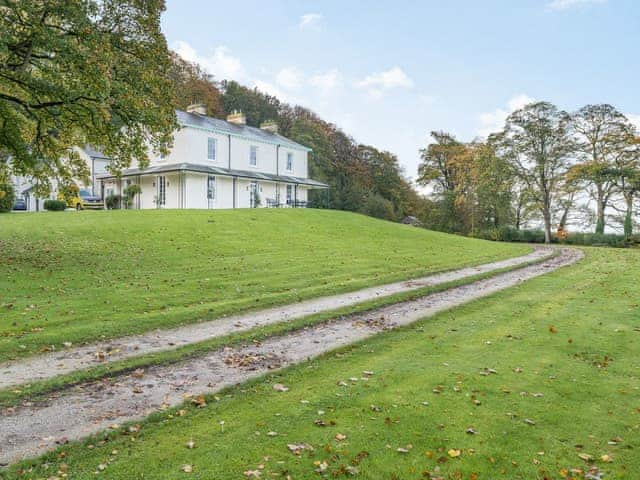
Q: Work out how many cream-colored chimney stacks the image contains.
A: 3